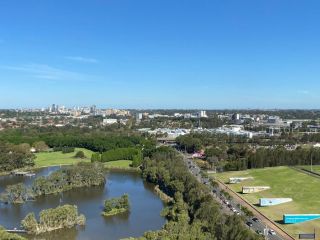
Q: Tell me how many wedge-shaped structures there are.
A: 4